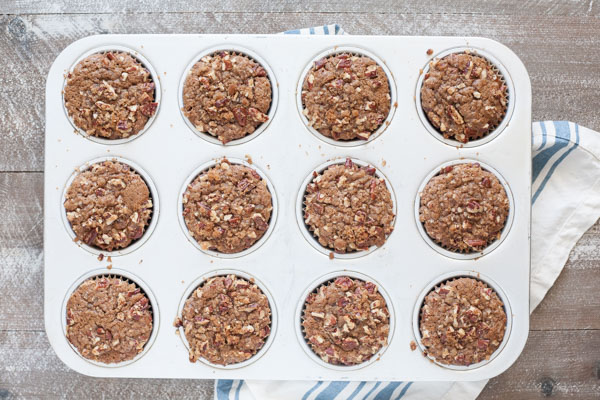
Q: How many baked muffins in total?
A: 12